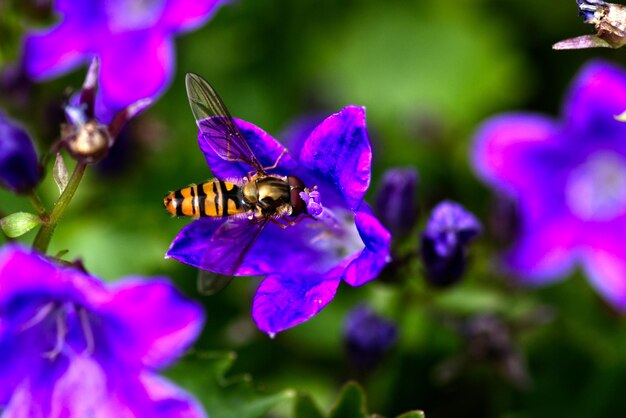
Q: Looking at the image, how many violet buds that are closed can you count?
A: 4